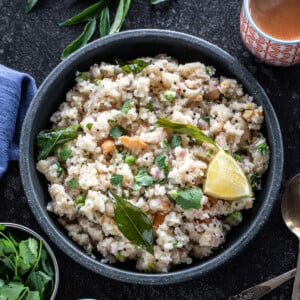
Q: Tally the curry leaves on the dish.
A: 4